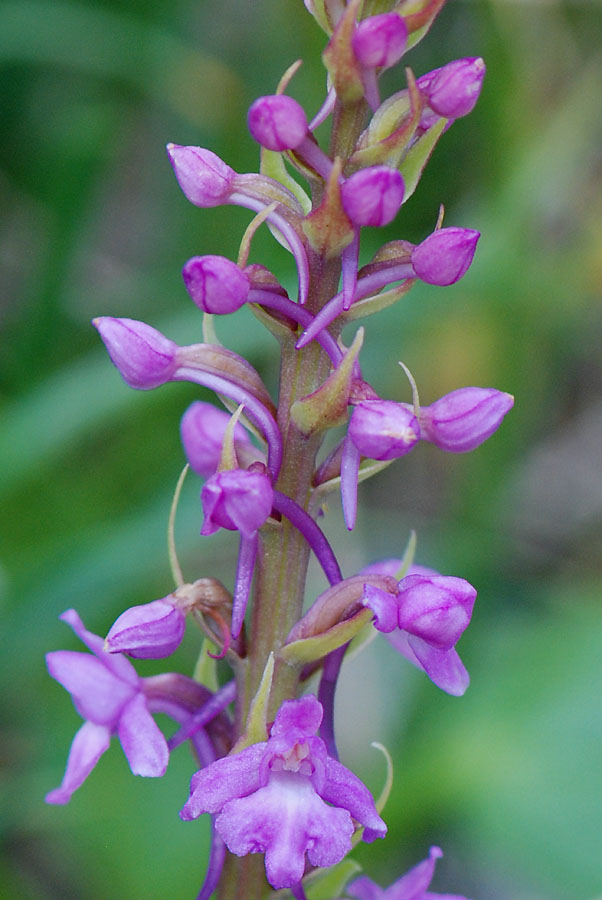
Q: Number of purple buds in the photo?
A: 13